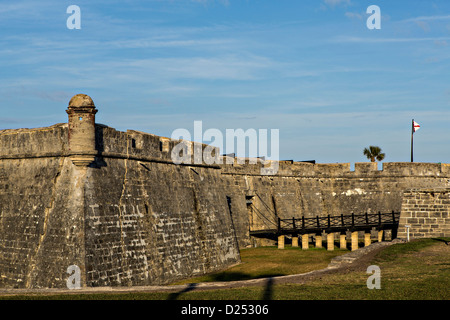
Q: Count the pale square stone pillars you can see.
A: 9